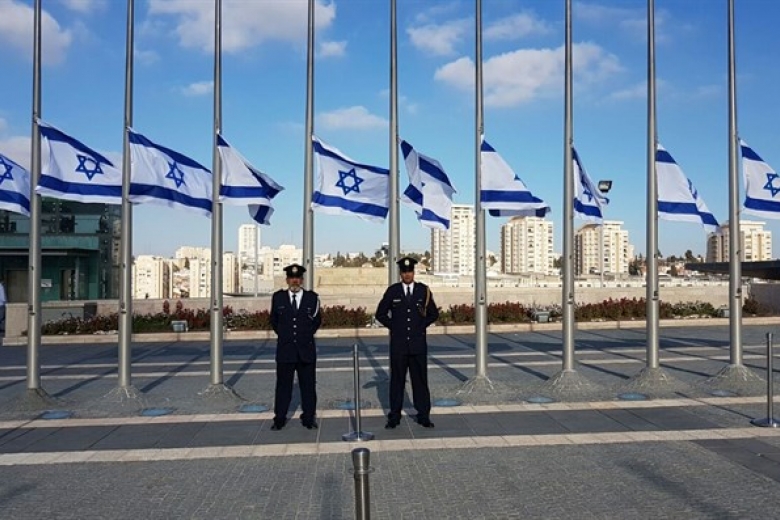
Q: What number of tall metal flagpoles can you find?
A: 9